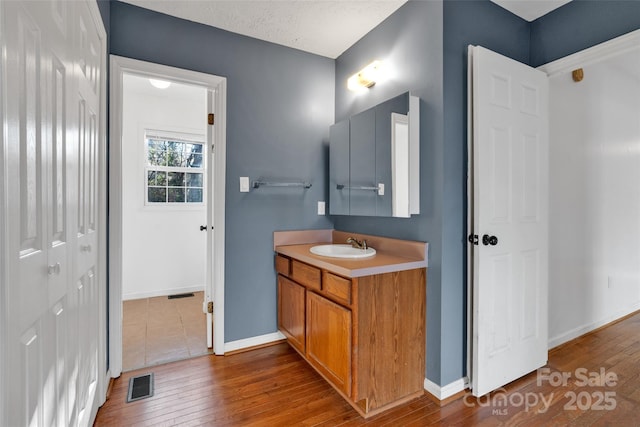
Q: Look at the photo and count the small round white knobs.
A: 2